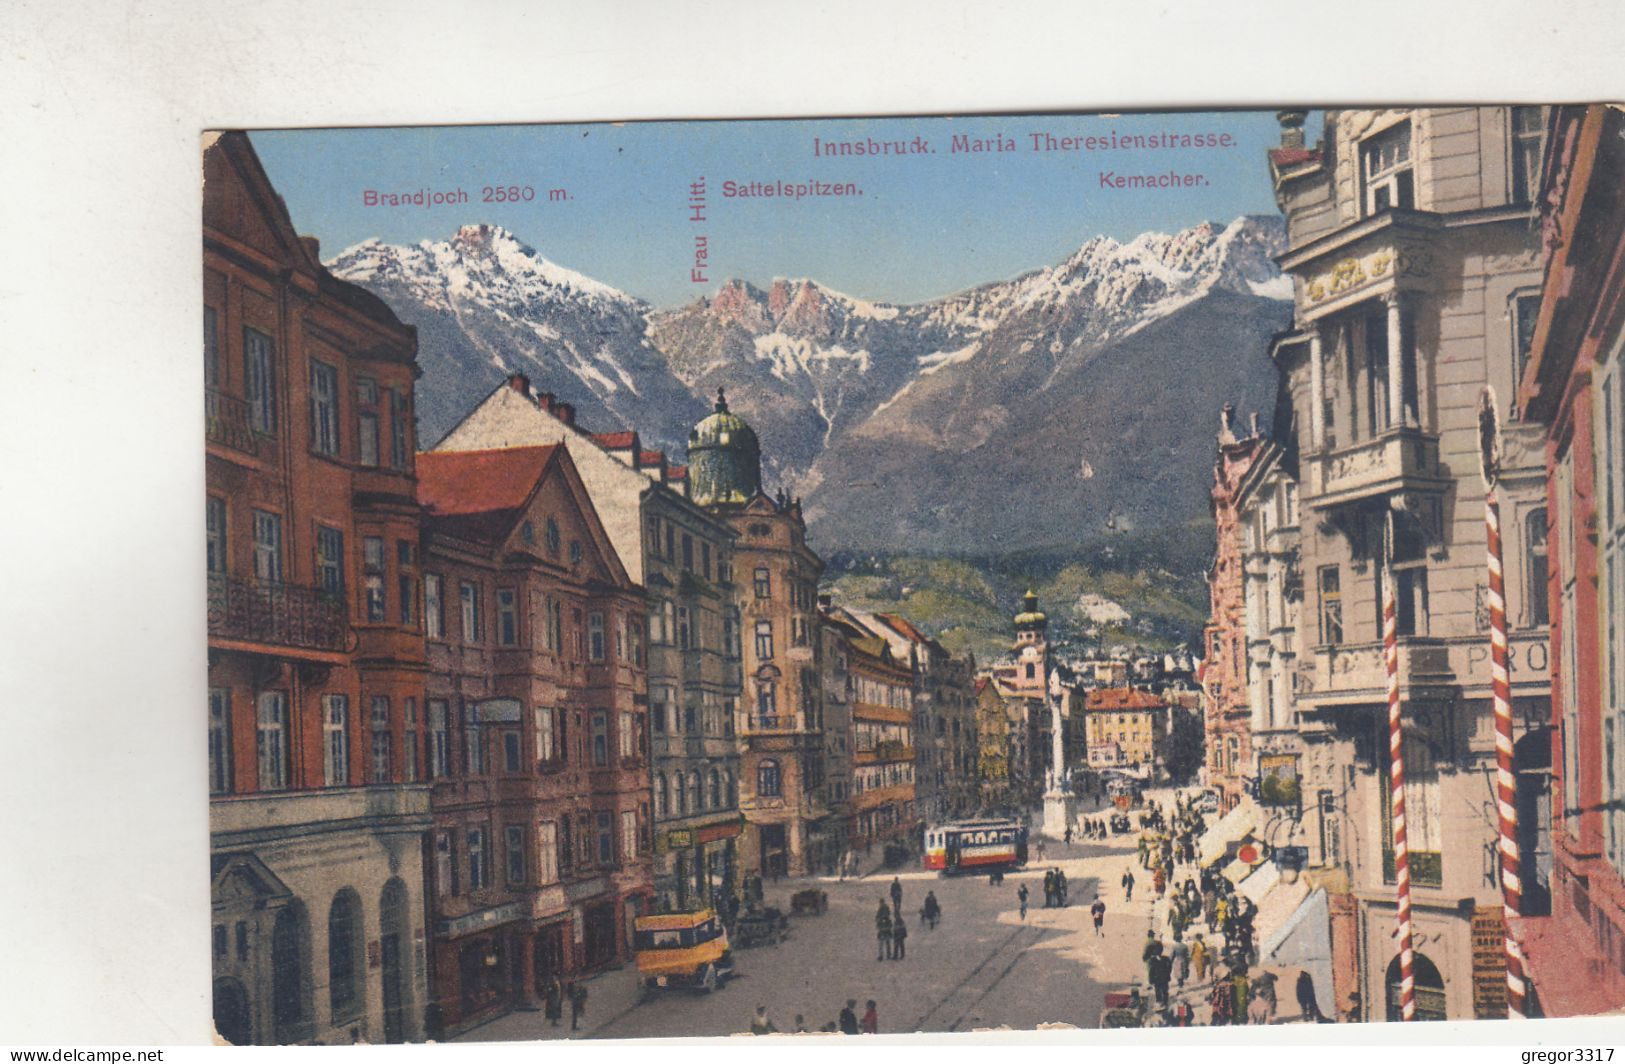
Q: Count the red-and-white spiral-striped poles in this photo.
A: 2